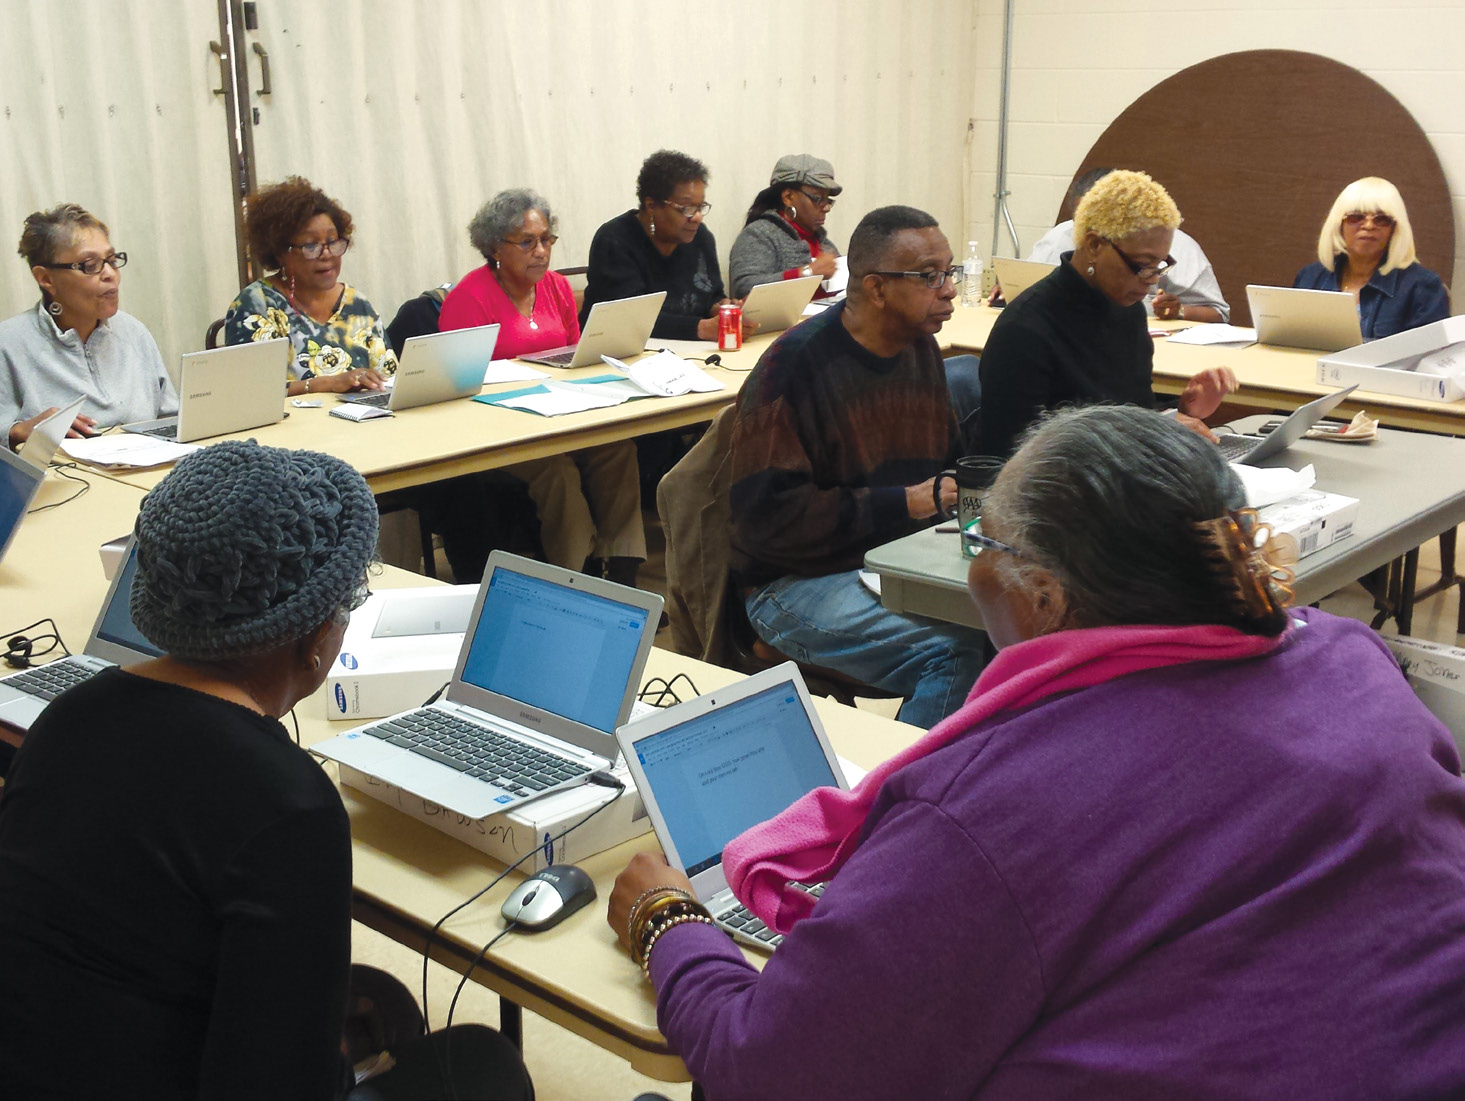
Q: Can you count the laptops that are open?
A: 12